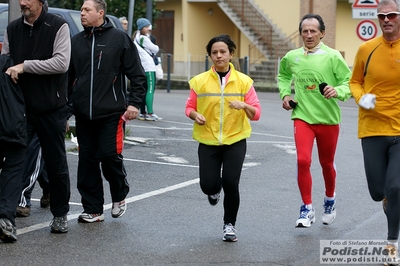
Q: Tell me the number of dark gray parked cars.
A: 1